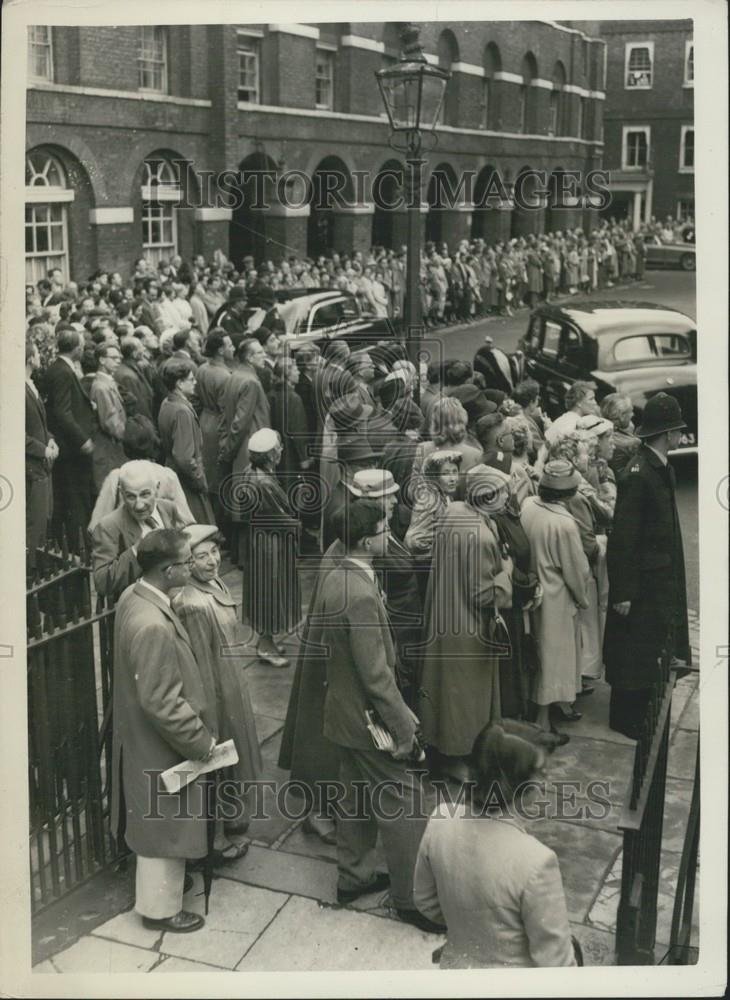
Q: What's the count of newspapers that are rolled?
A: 1